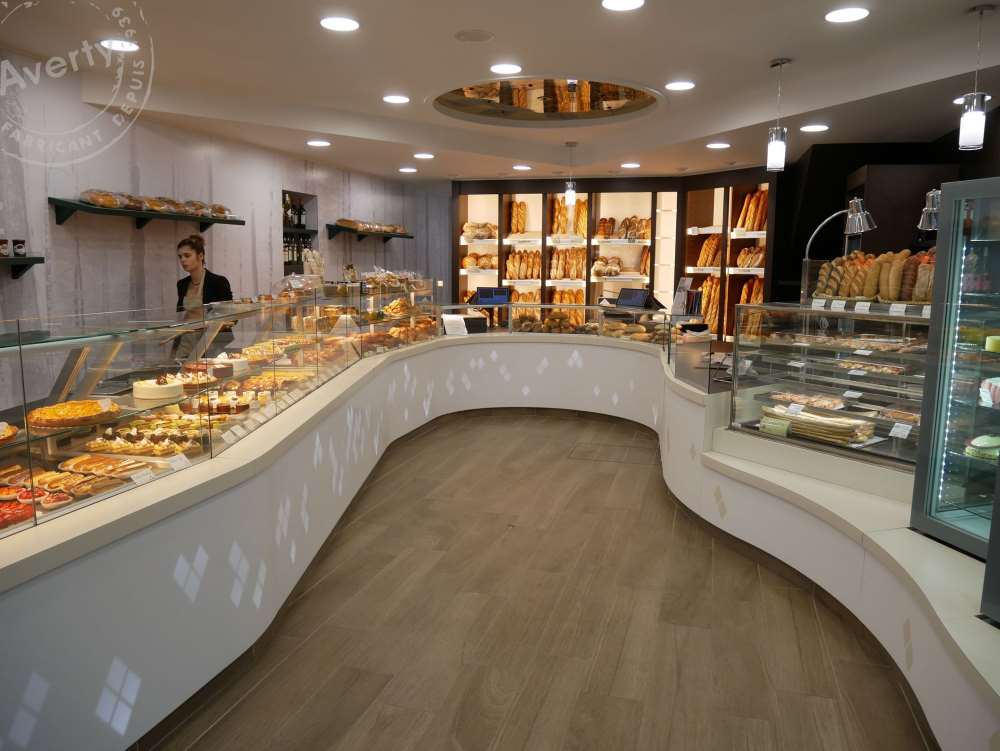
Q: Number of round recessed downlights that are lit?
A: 15